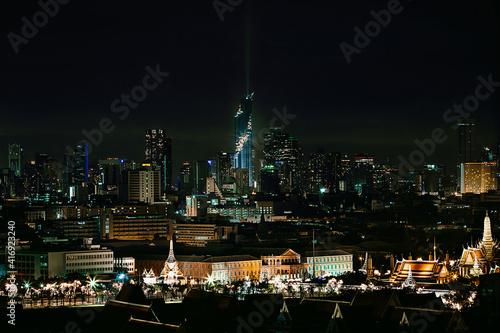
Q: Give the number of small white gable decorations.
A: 3